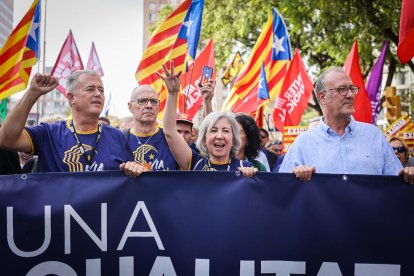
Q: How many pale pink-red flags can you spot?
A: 2